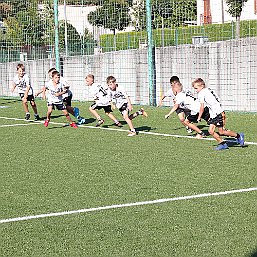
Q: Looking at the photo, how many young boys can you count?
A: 8